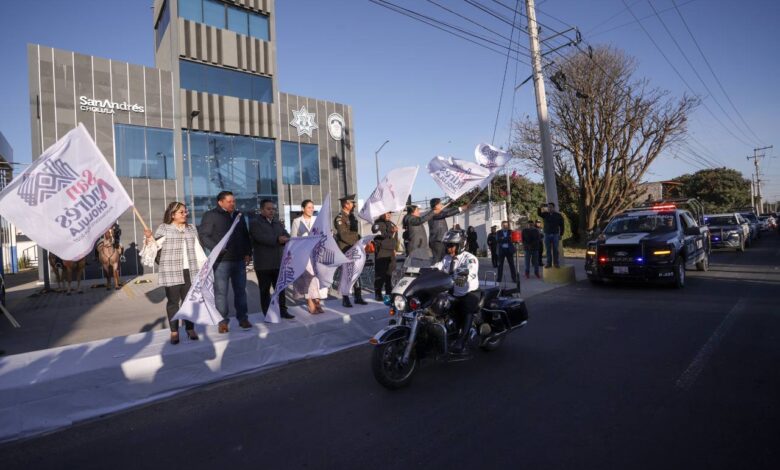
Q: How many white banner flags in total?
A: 8